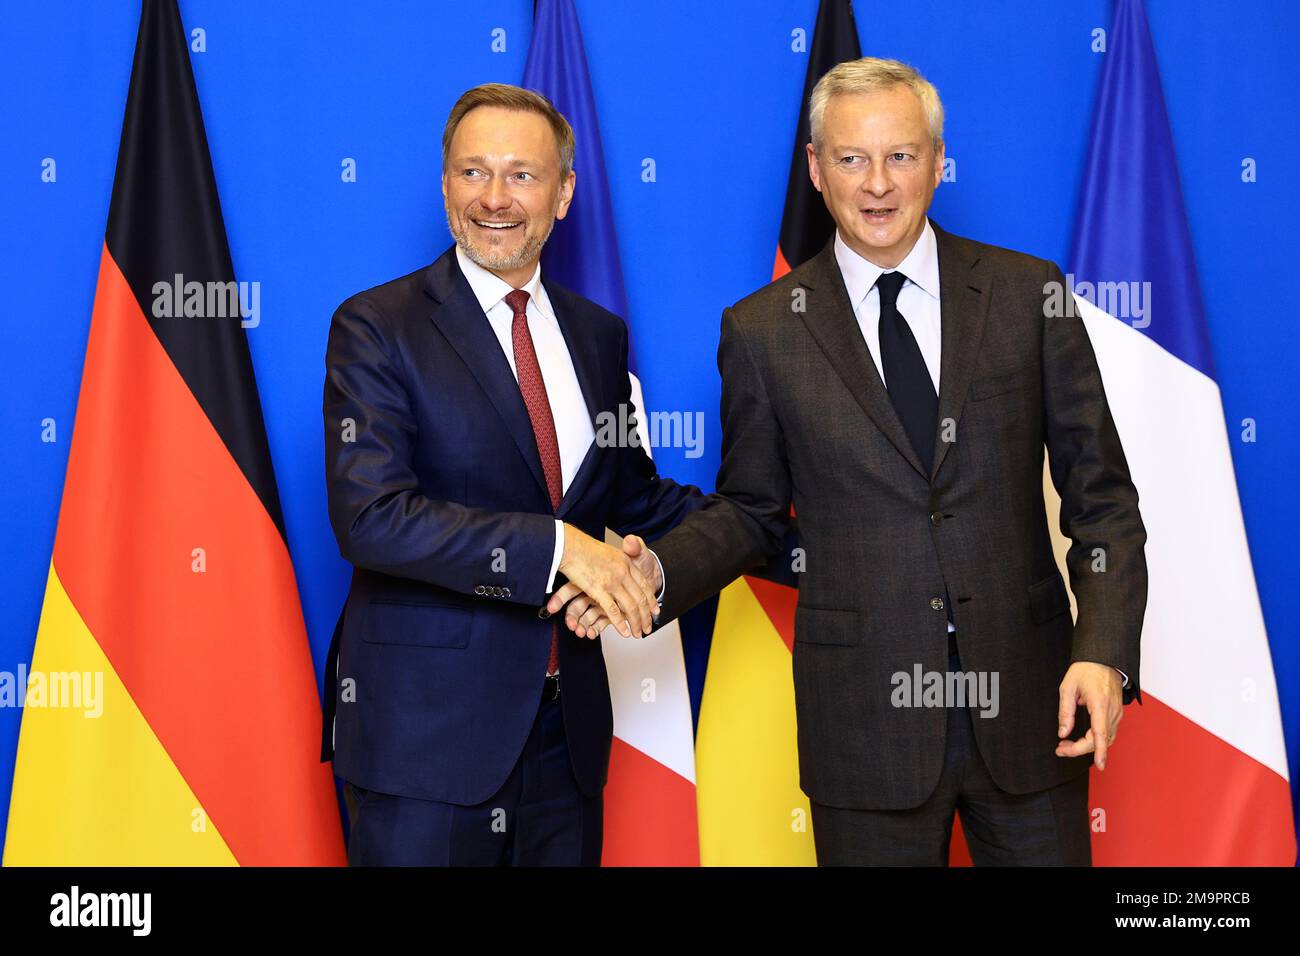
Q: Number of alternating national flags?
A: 4